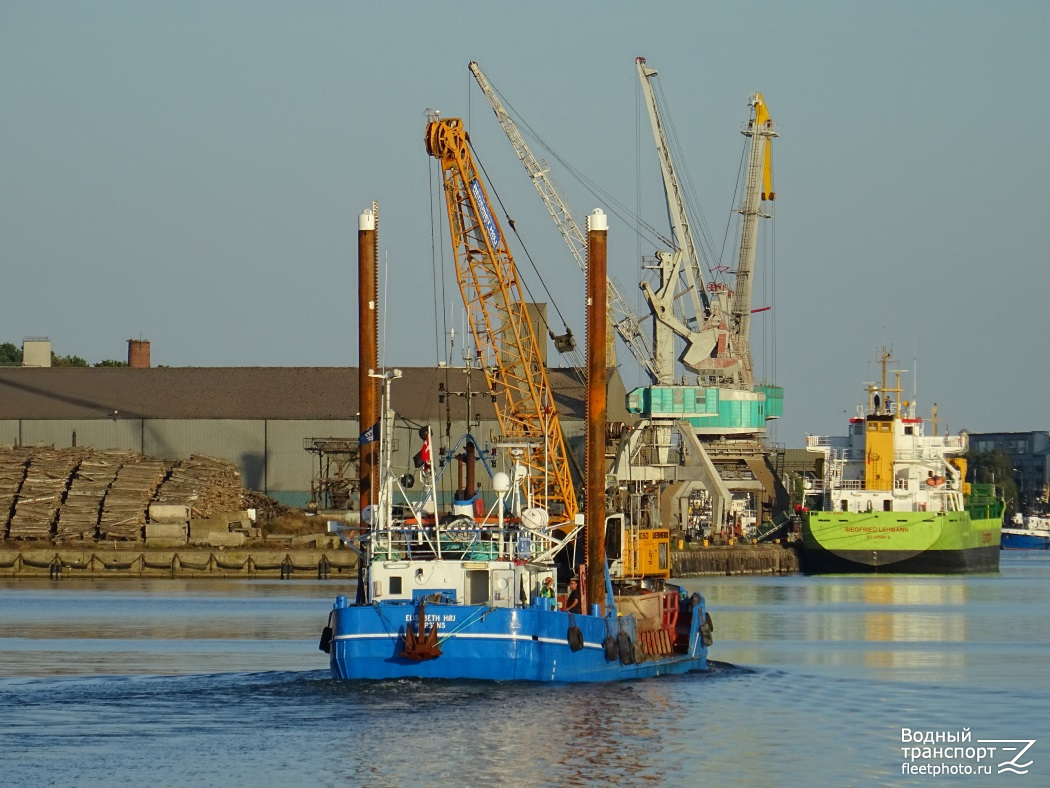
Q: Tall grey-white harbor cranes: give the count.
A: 3